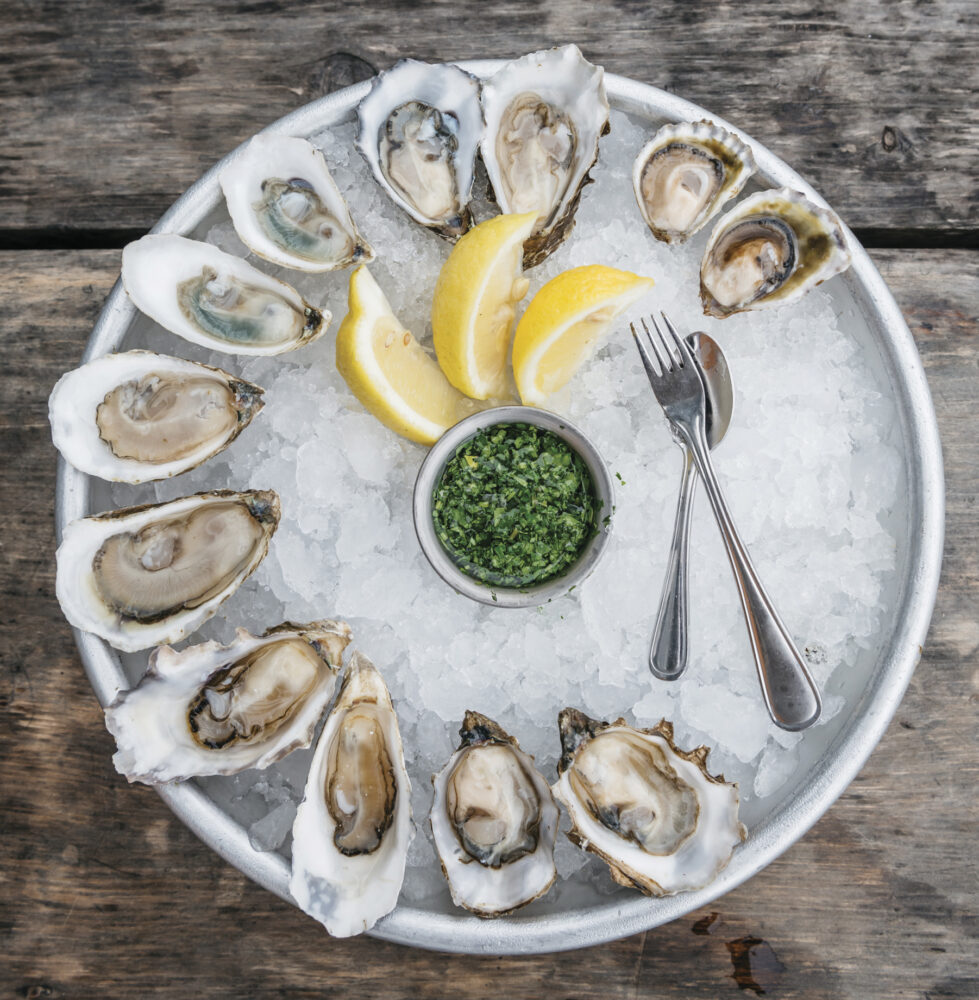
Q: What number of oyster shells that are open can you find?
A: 12